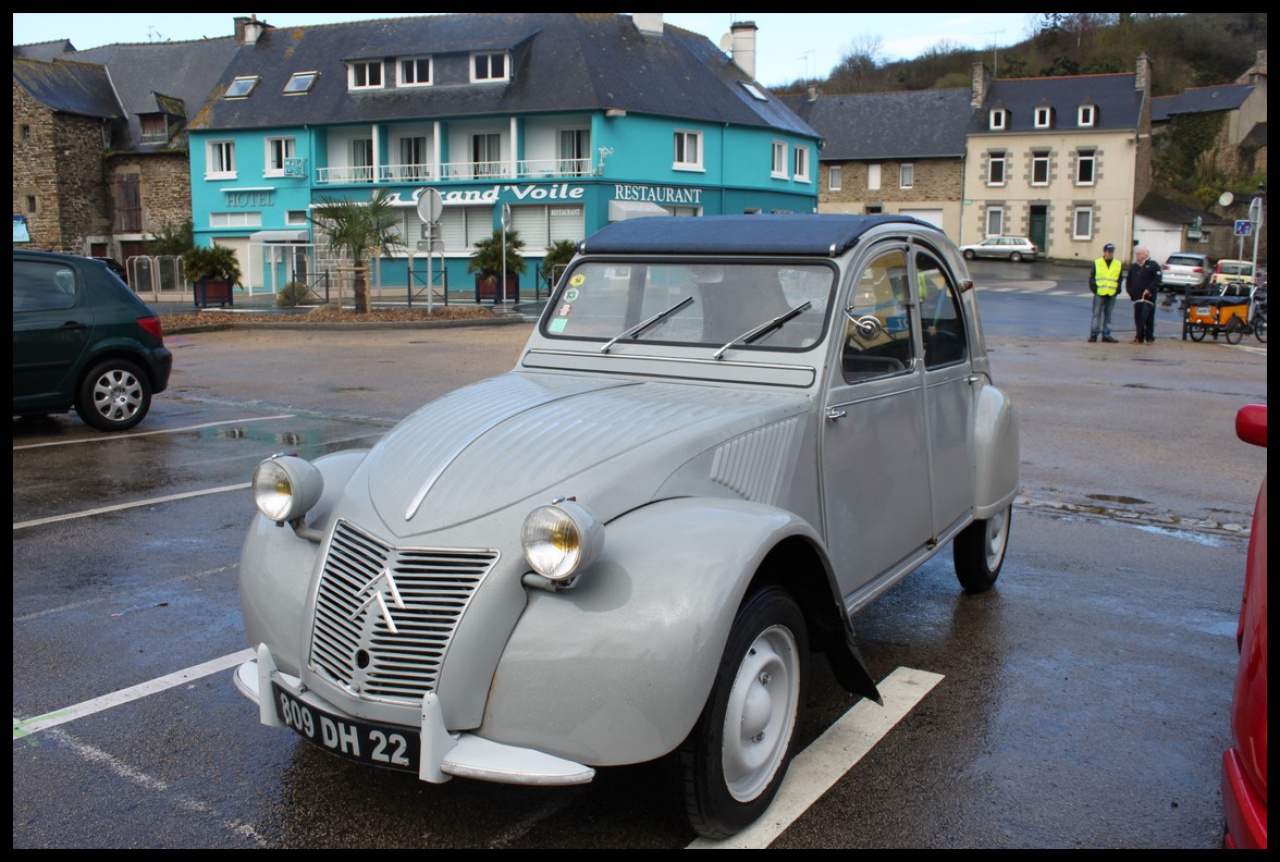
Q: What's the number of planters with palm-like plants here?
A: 3